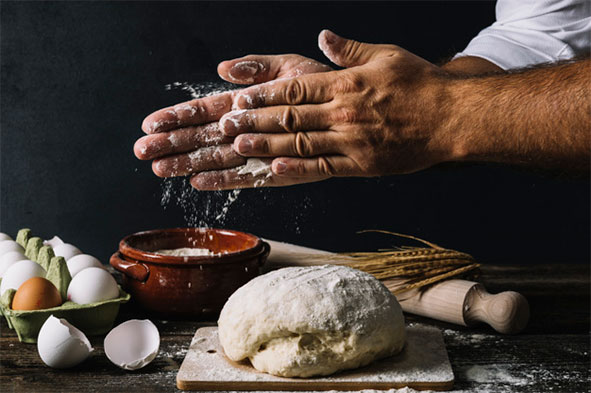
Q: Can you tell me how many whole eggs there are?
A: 8